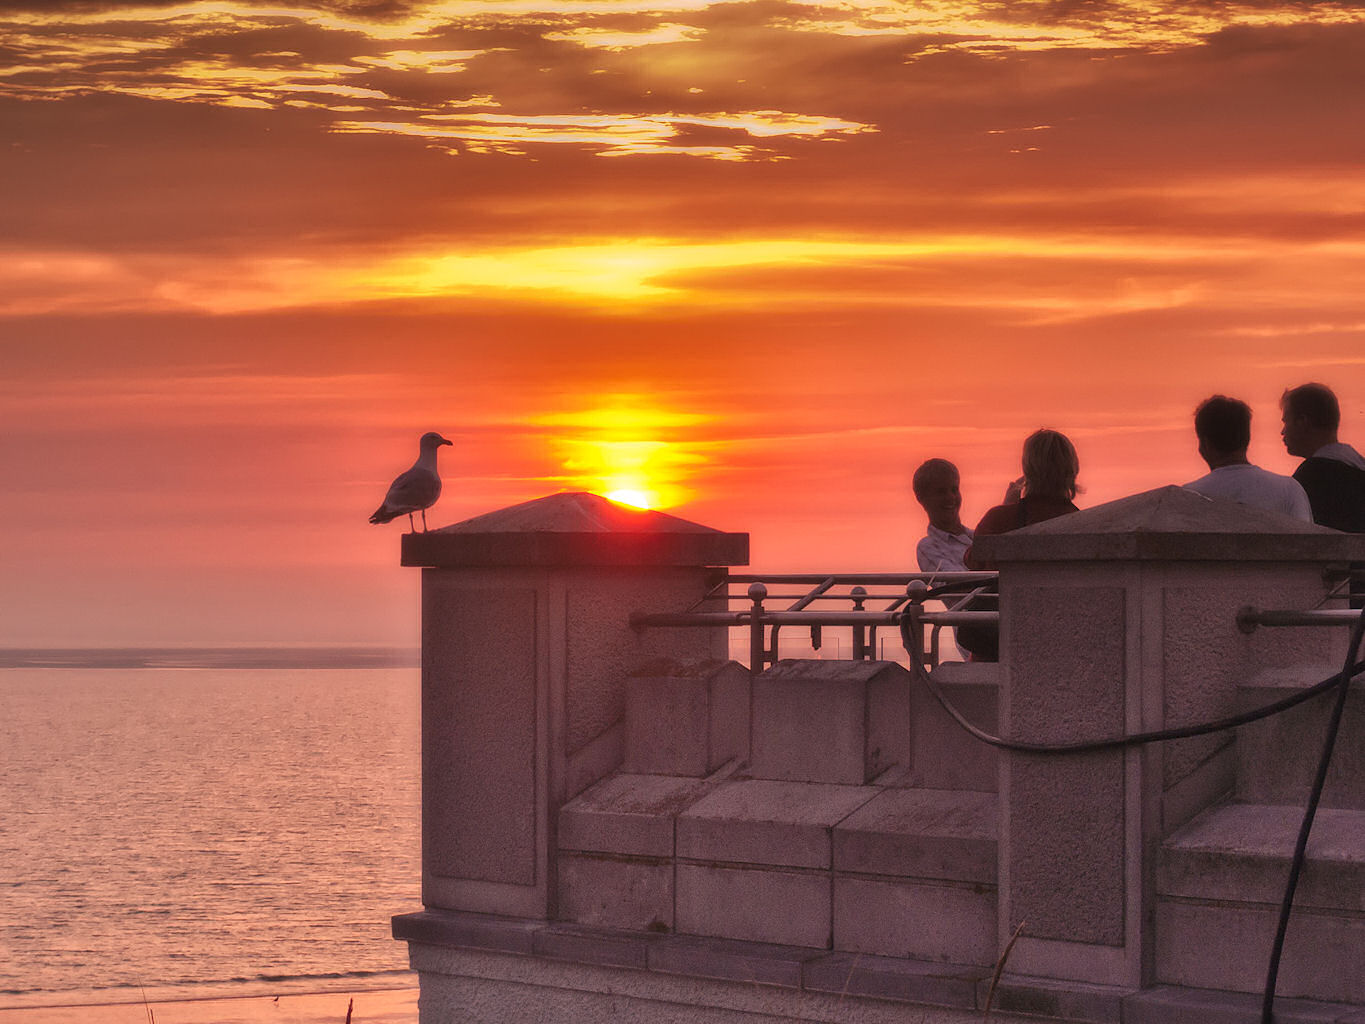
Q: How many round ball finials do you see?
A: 3